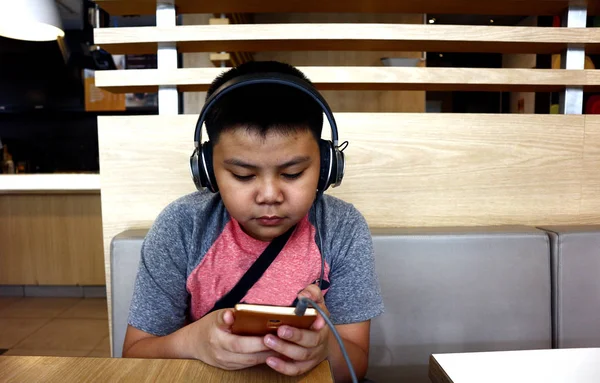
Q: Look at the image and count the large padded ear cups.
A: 2